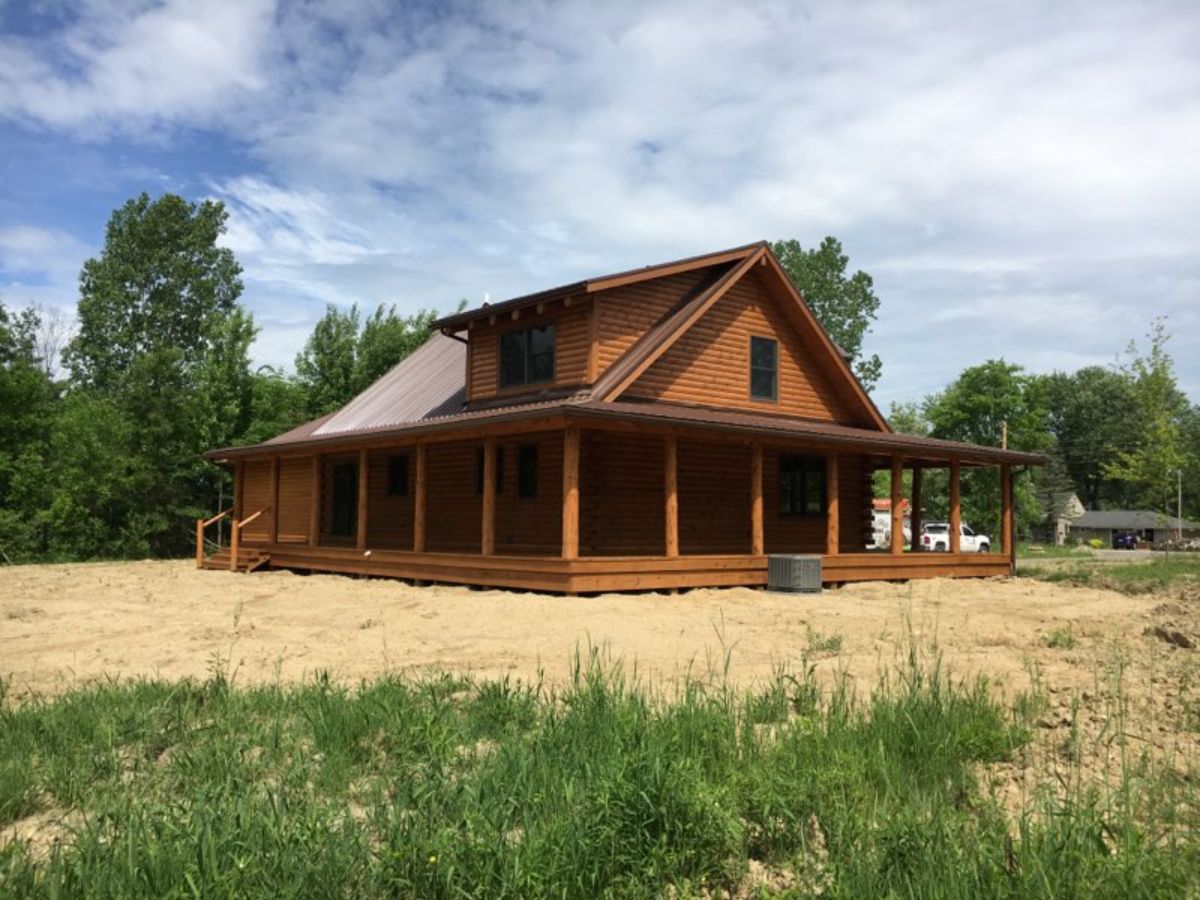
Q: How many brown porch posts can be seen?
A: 14